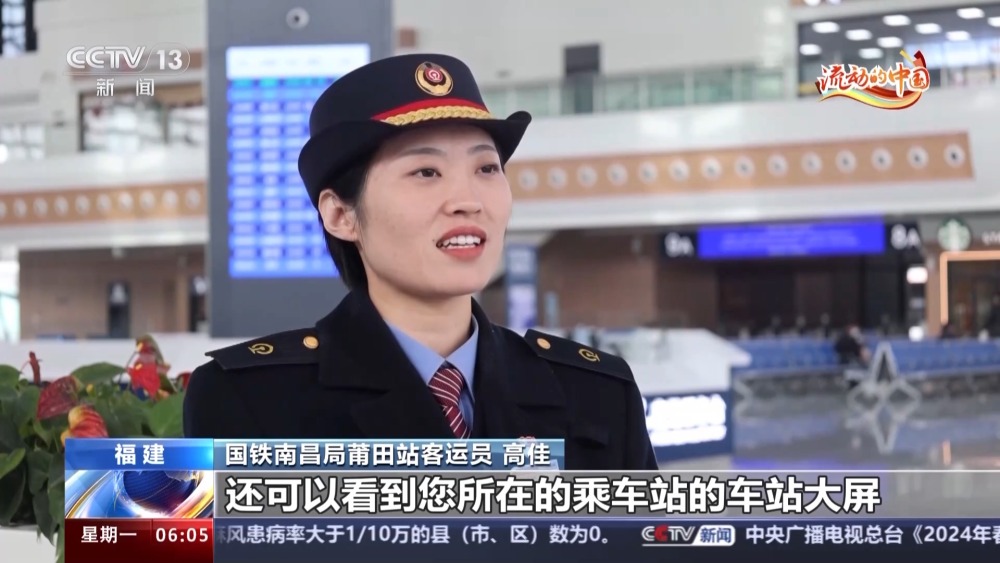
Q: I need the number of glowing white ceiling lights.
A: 10